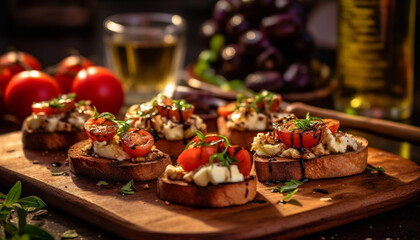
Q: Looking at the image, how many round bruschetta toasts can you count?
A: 6